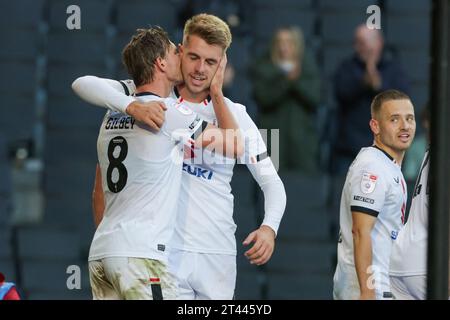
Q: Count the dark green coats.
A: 1